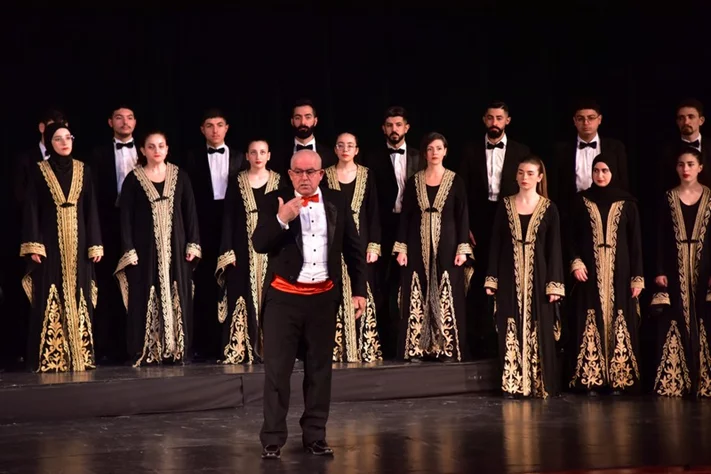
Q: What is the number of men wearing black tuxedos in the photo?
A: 9